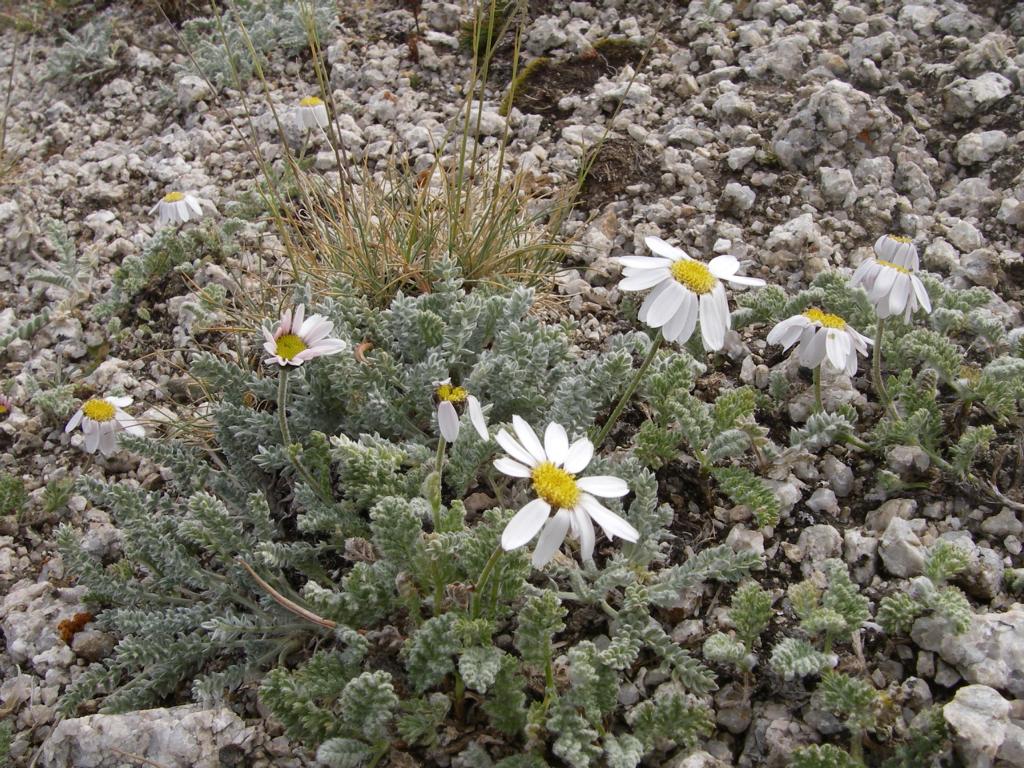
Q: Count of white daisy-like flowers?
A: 10